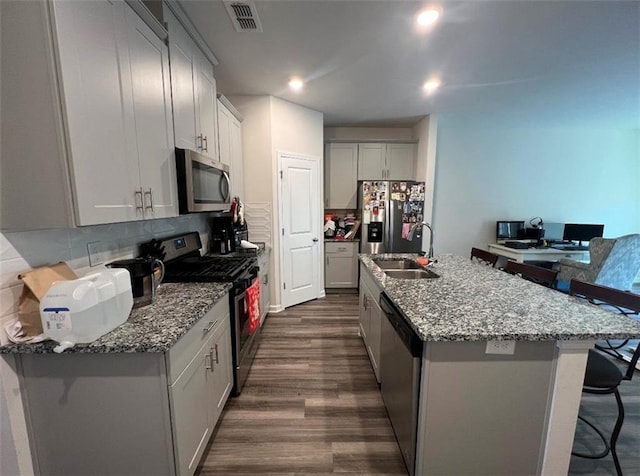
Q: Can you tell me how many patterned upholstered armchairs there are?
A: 1